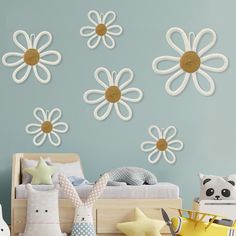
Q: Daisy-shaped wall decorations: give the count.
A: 6